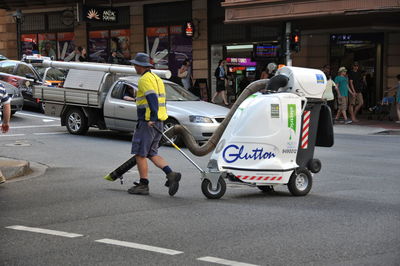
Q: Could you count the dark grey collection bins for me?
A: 1